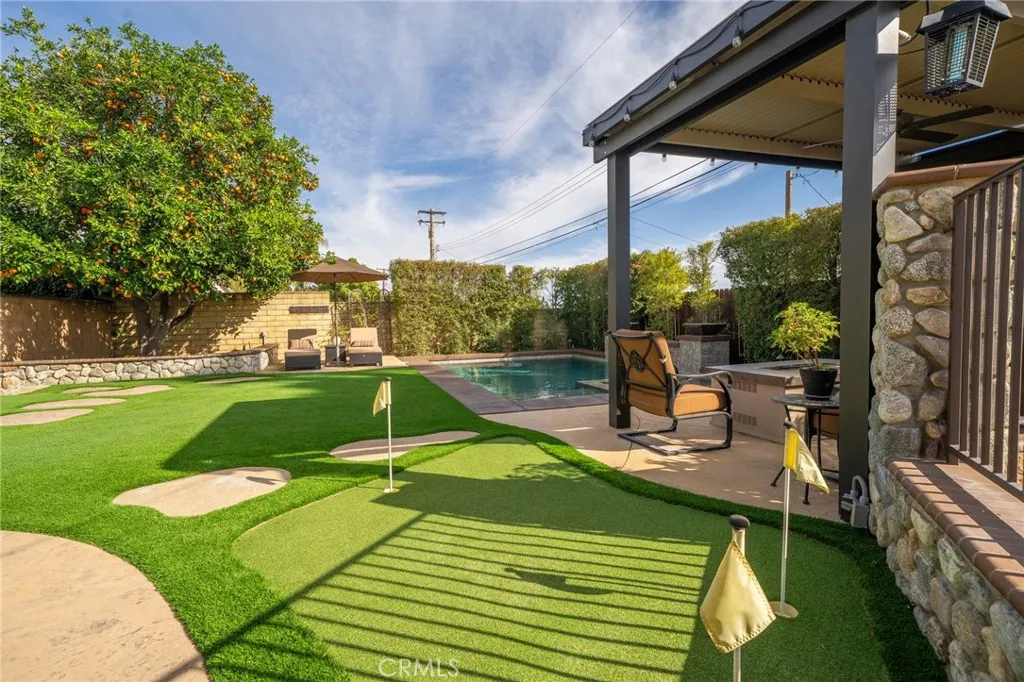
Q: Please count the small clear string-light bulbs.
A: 9